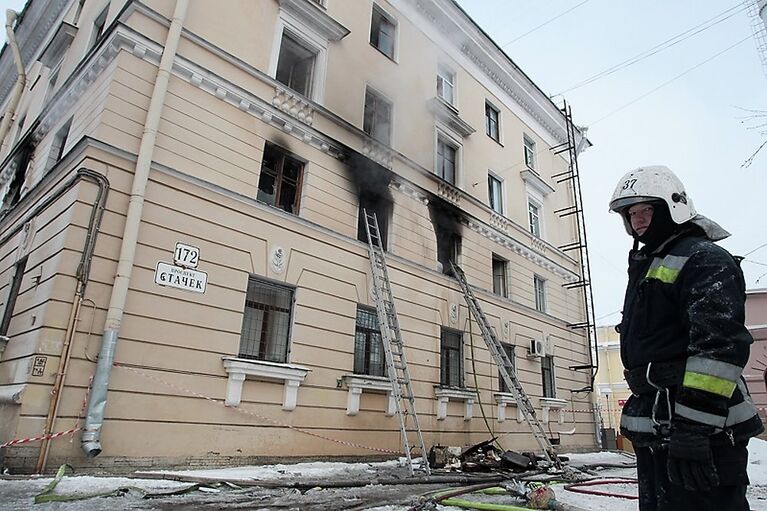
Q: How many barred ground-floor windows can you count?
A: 5